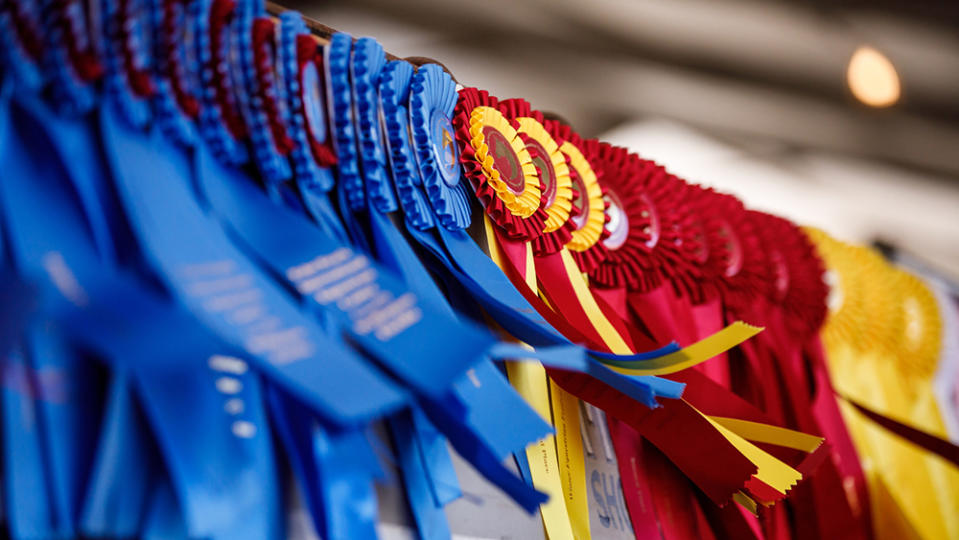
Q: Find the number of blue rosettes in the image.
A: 11